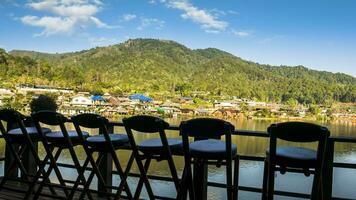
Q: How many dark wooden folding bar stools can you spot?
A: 6